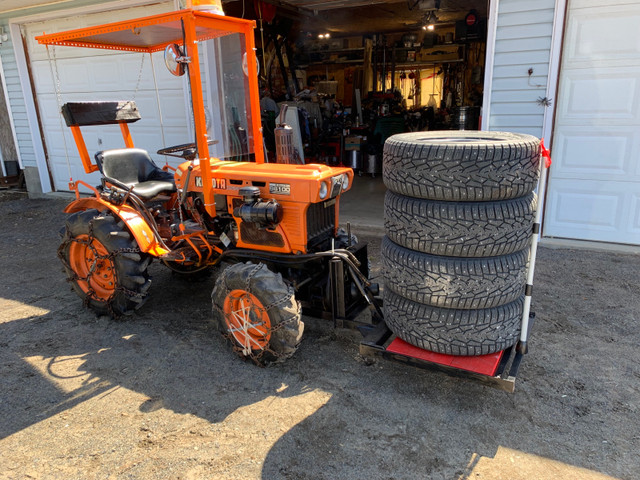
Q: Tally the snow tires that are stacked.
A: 4